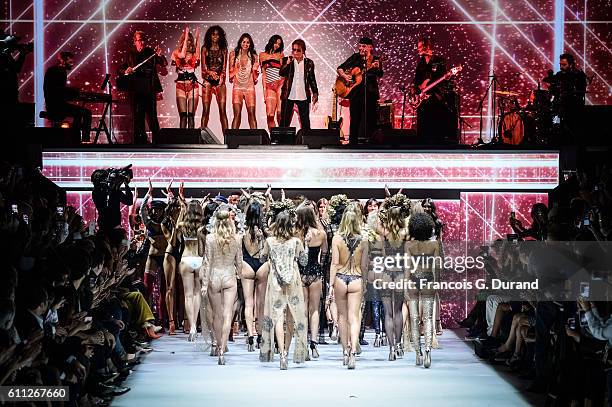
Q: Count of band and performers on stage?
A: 10